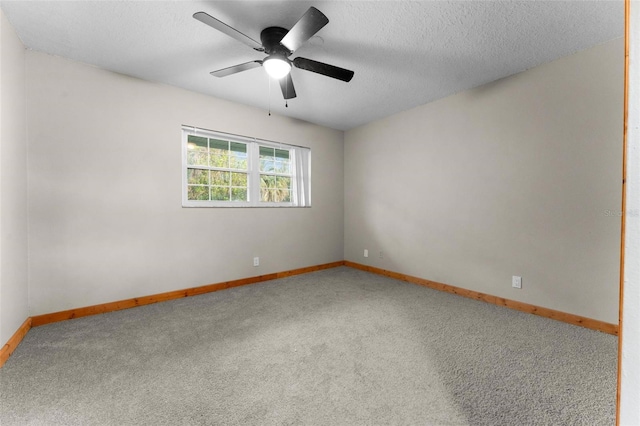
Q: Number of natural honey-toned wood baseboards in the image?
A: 3